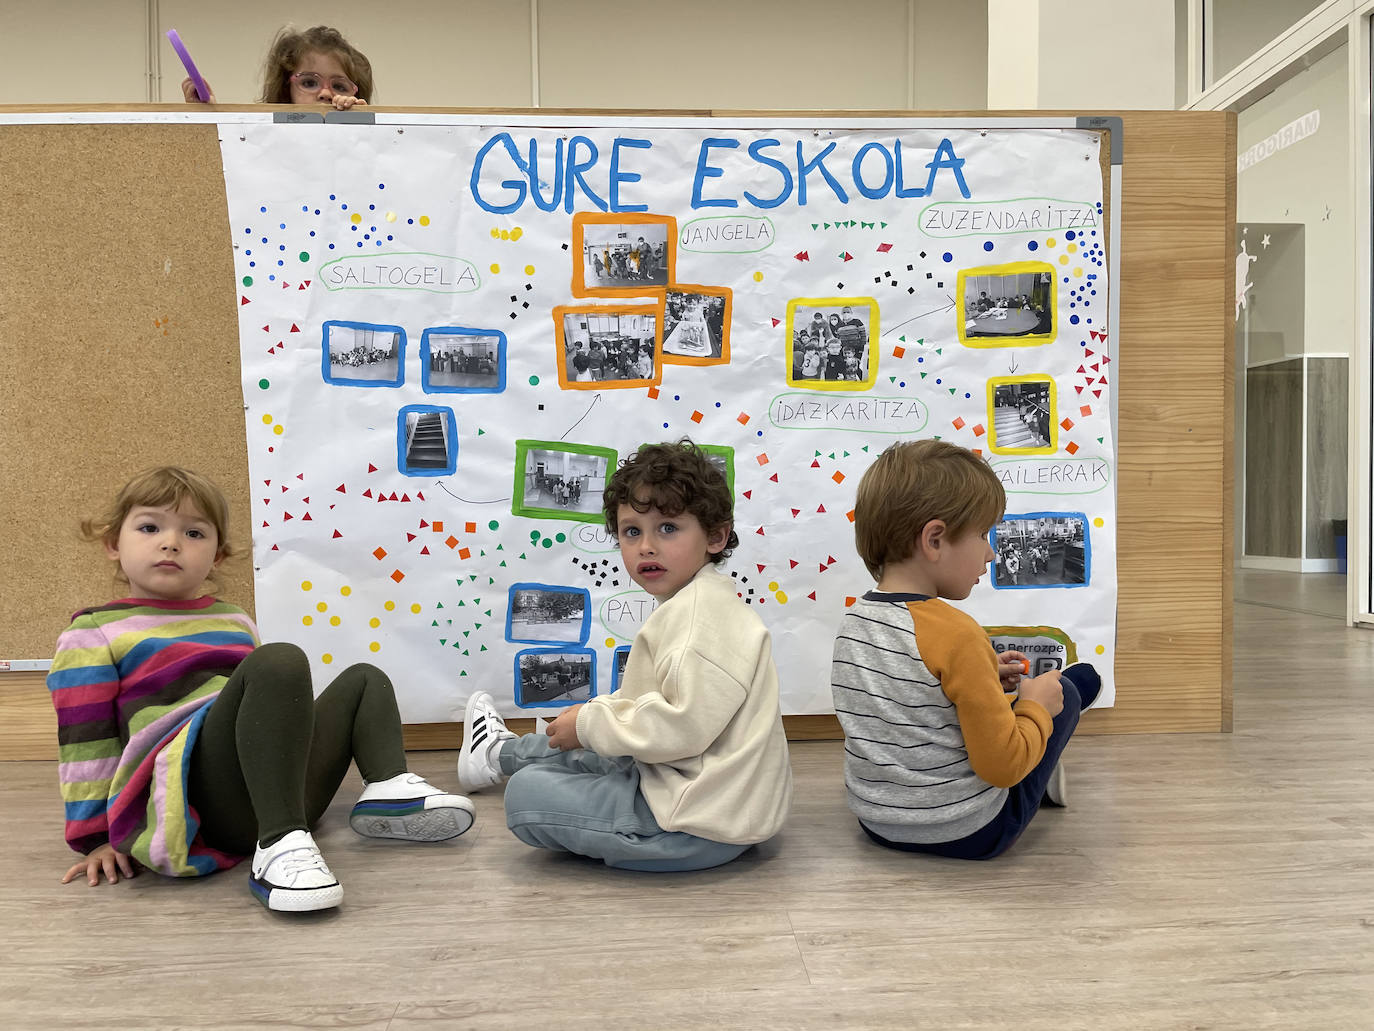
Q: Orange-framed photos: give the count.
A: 3